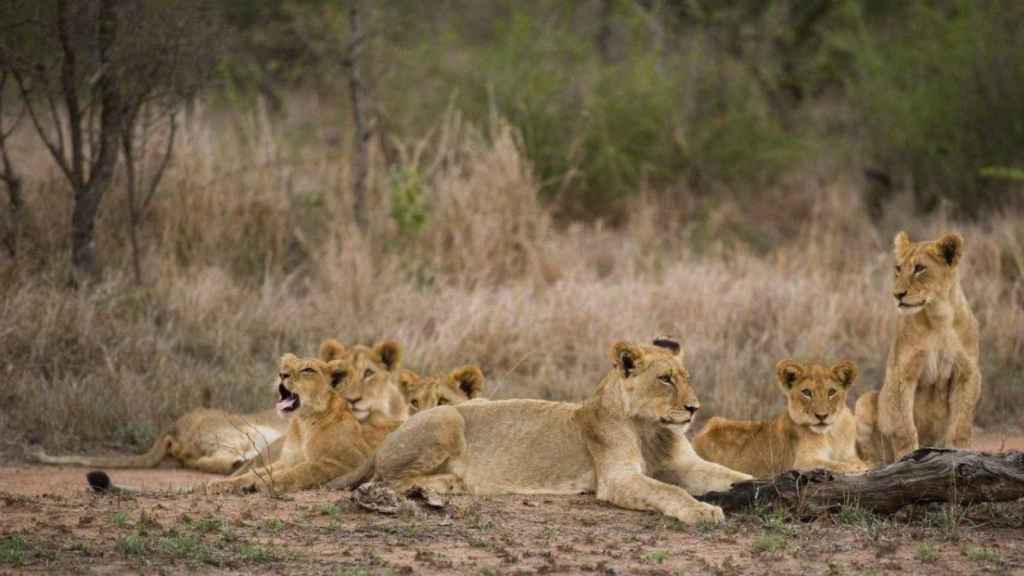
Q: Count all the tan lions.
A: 6